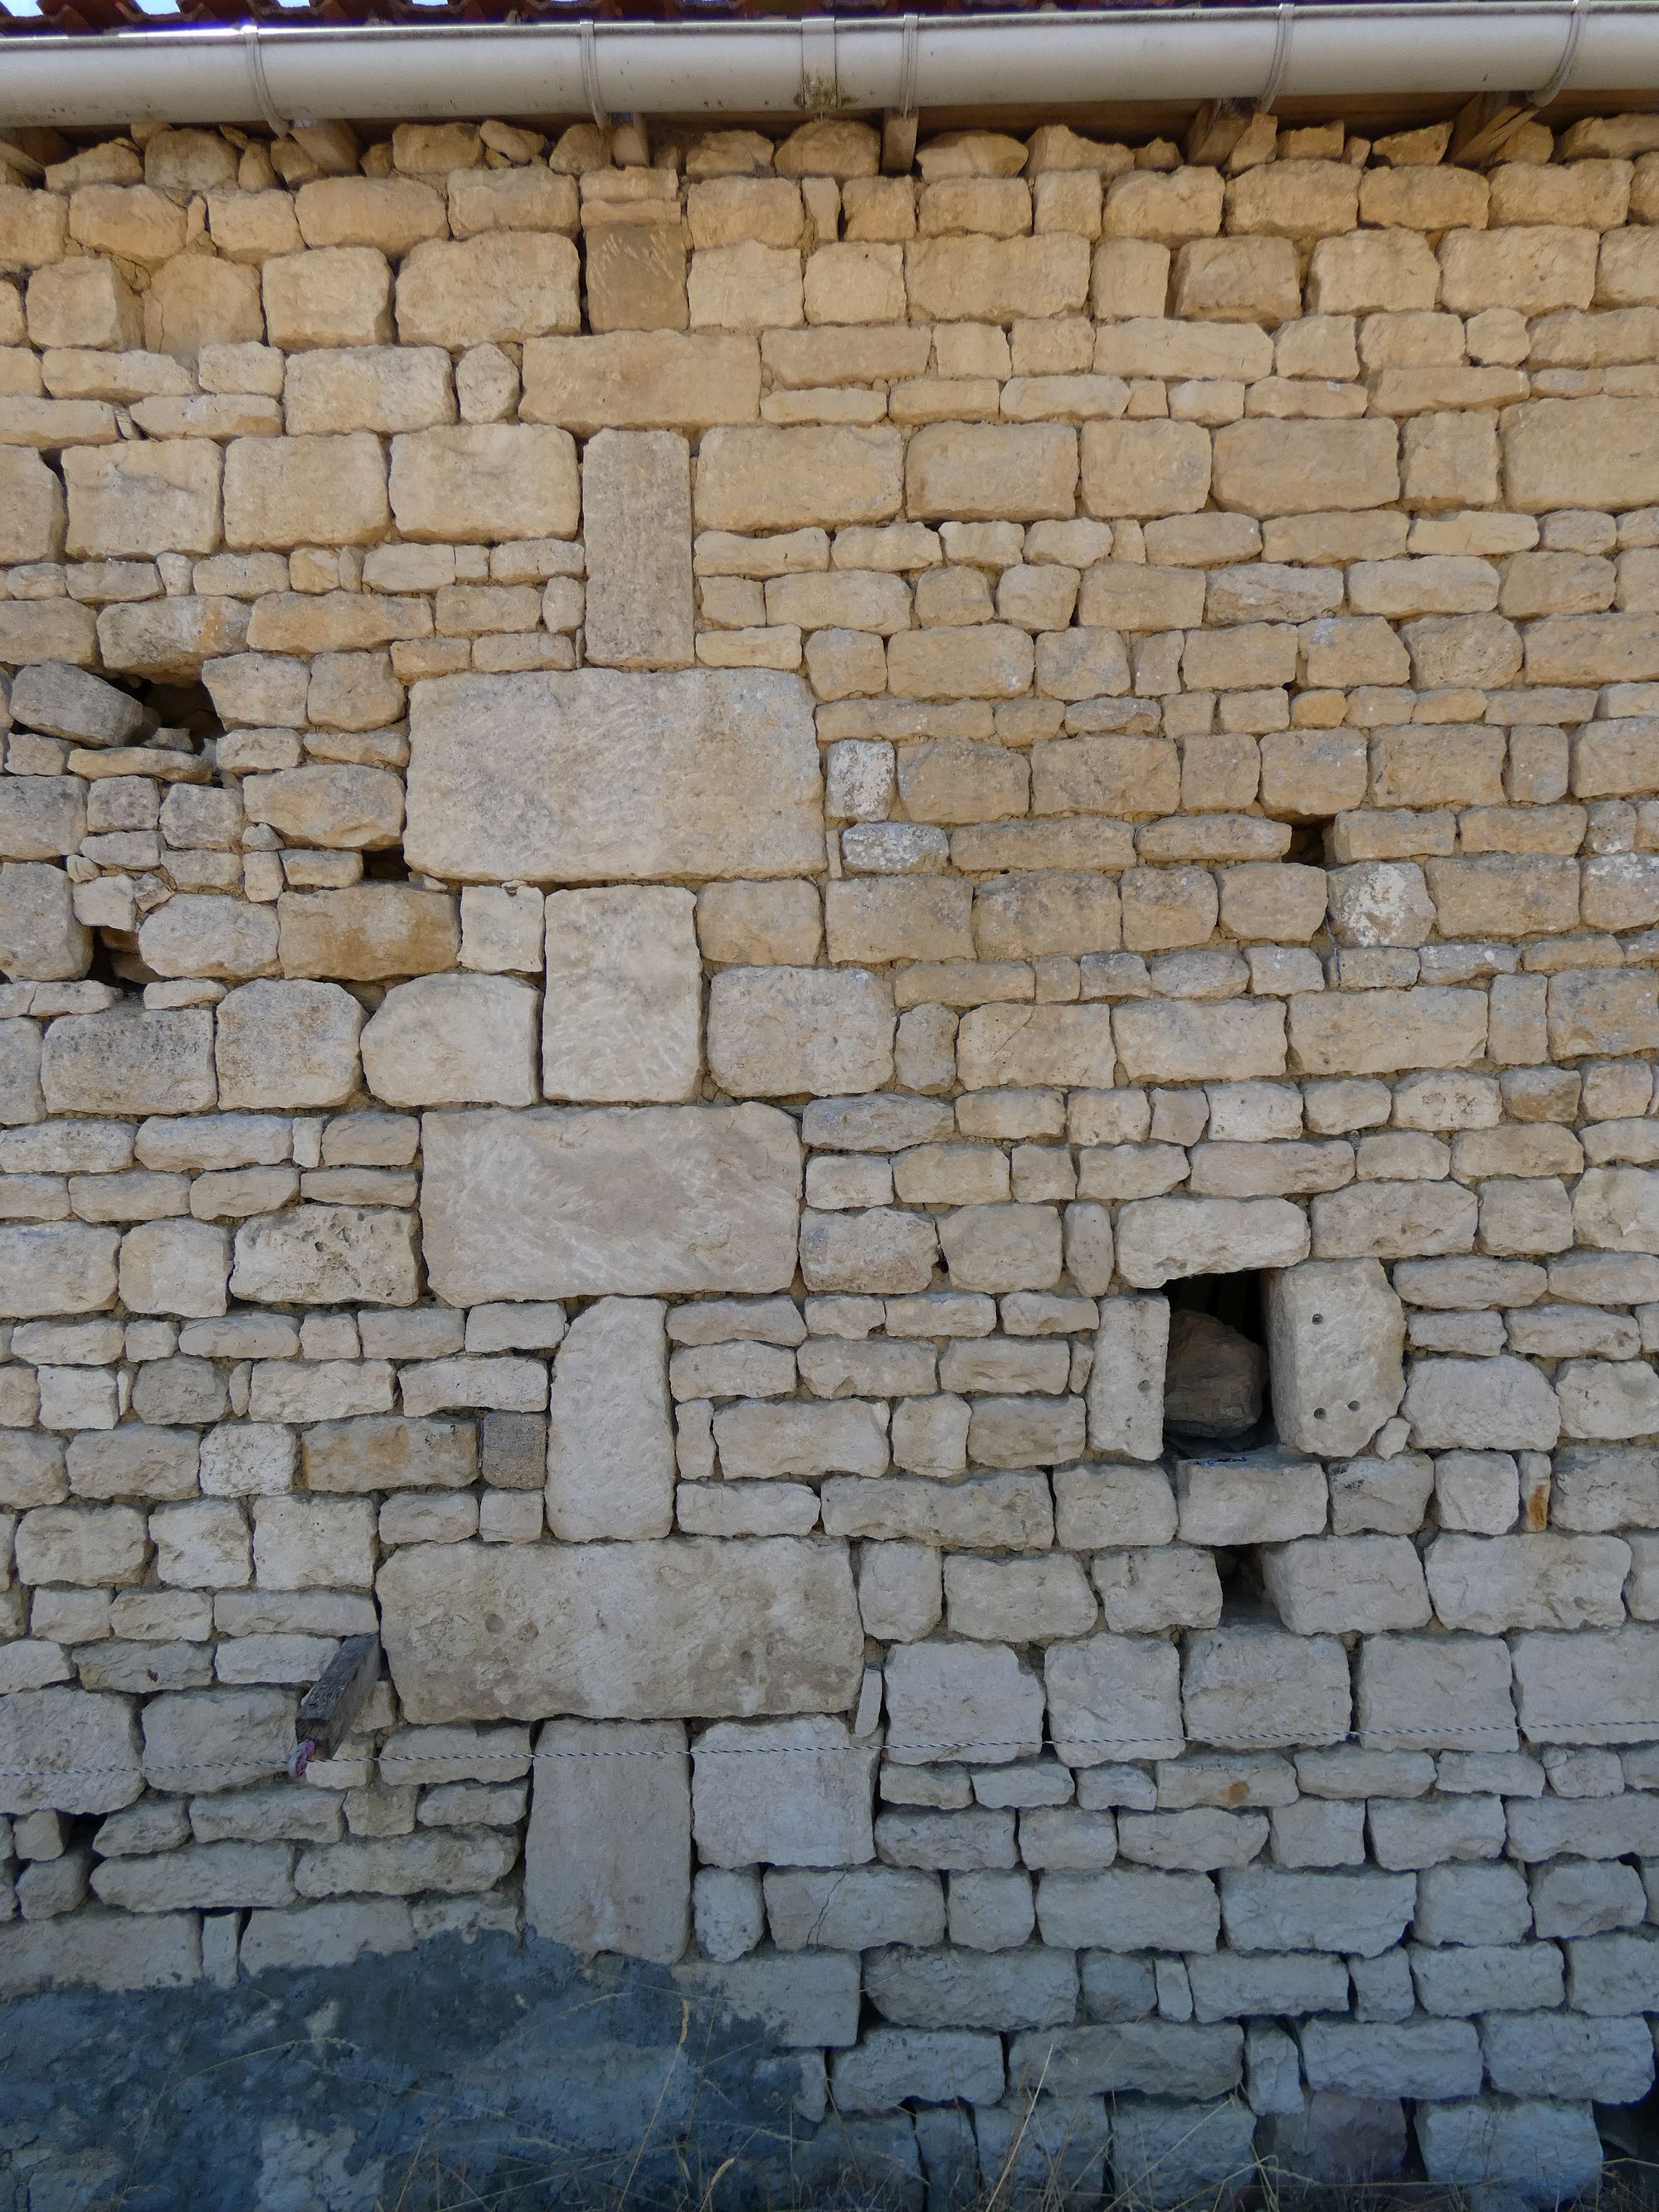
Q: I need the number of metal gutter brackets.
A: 5